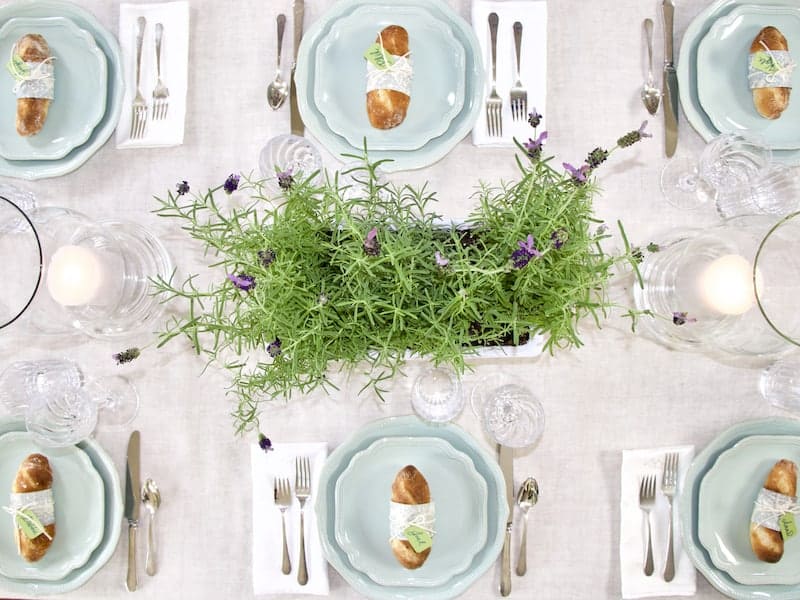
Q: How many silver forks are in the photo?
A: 8